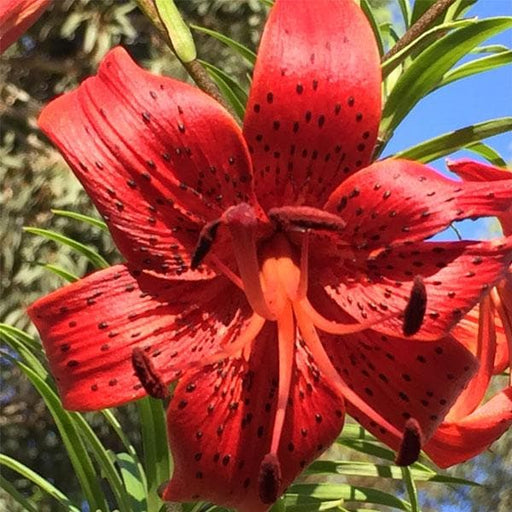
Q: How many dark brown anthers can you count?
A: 6